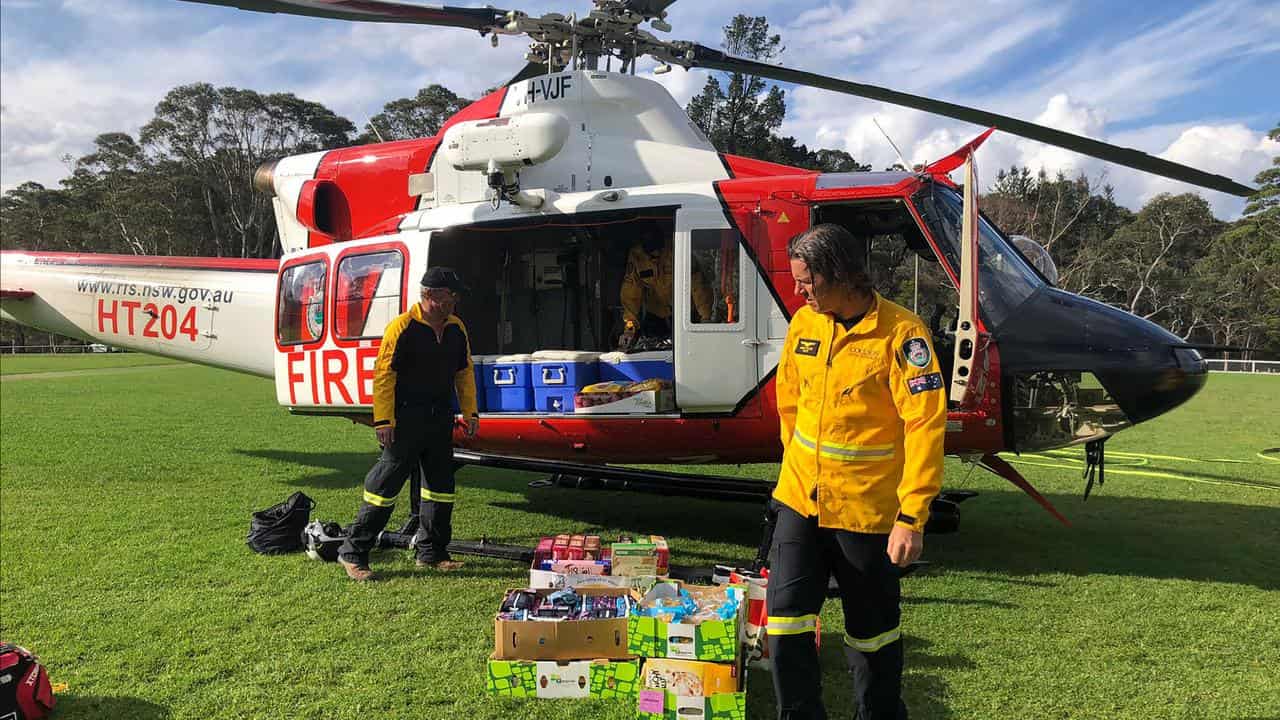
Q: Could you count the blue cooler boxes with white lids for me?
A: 4